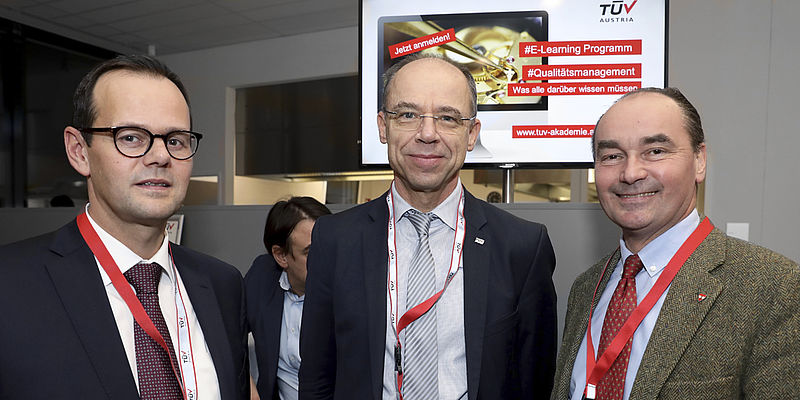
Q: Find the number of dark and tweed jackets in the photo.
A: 4